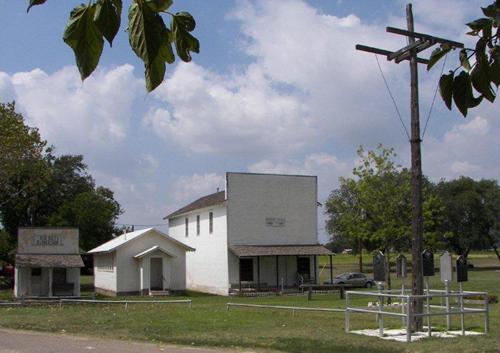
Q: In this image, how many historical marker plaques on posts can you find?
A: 5